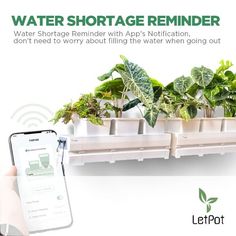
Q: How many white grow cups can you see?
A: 6